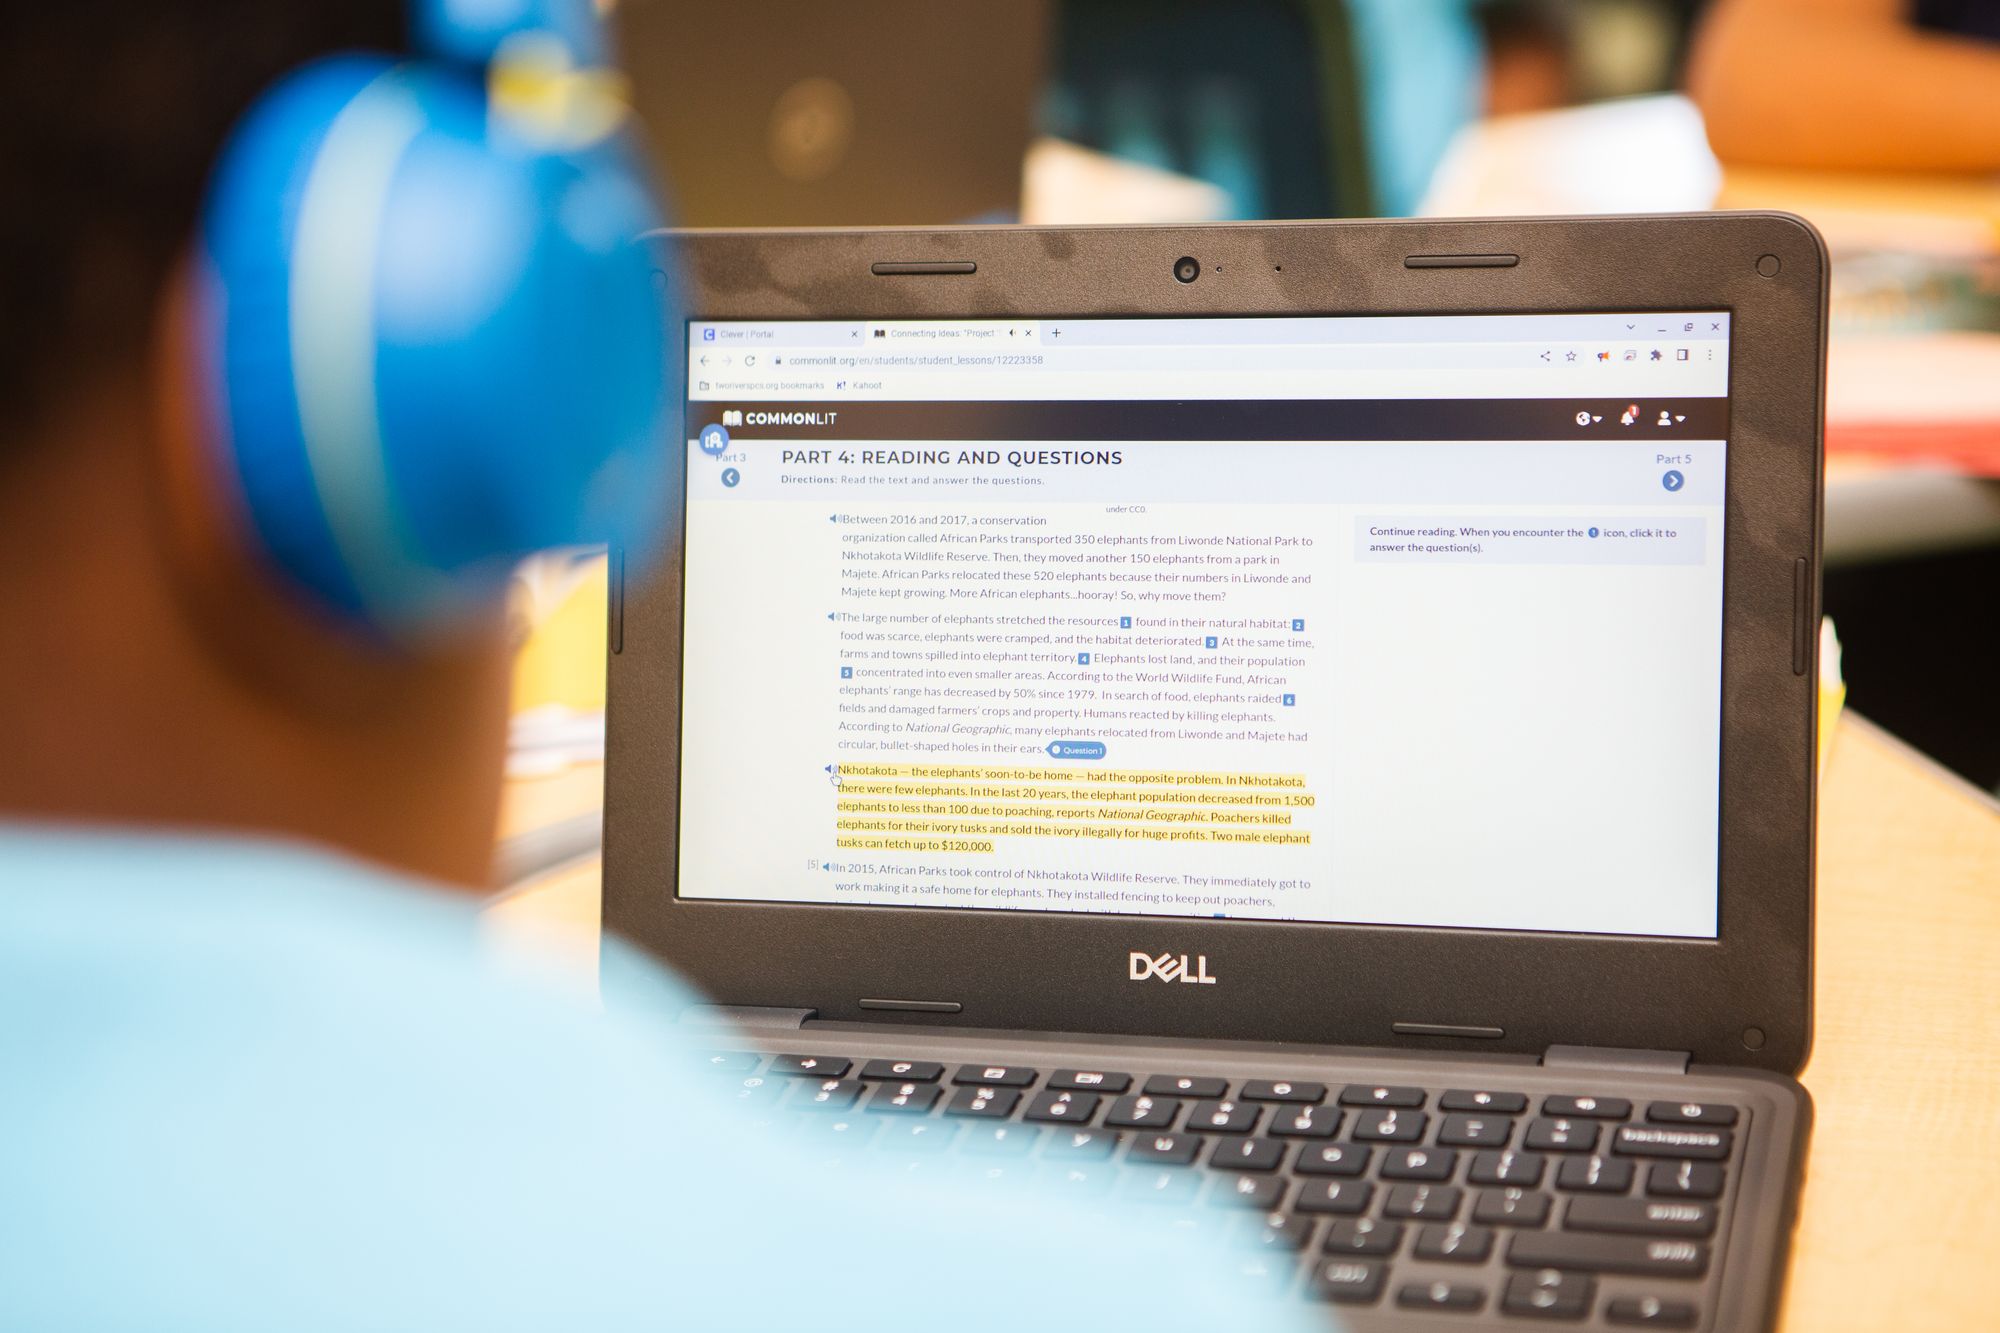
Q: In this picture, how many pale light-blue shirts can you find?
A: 1